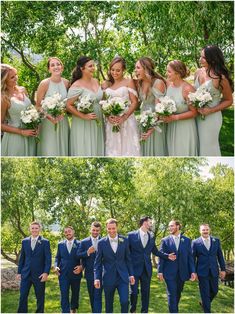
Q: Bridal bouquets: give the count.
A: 7